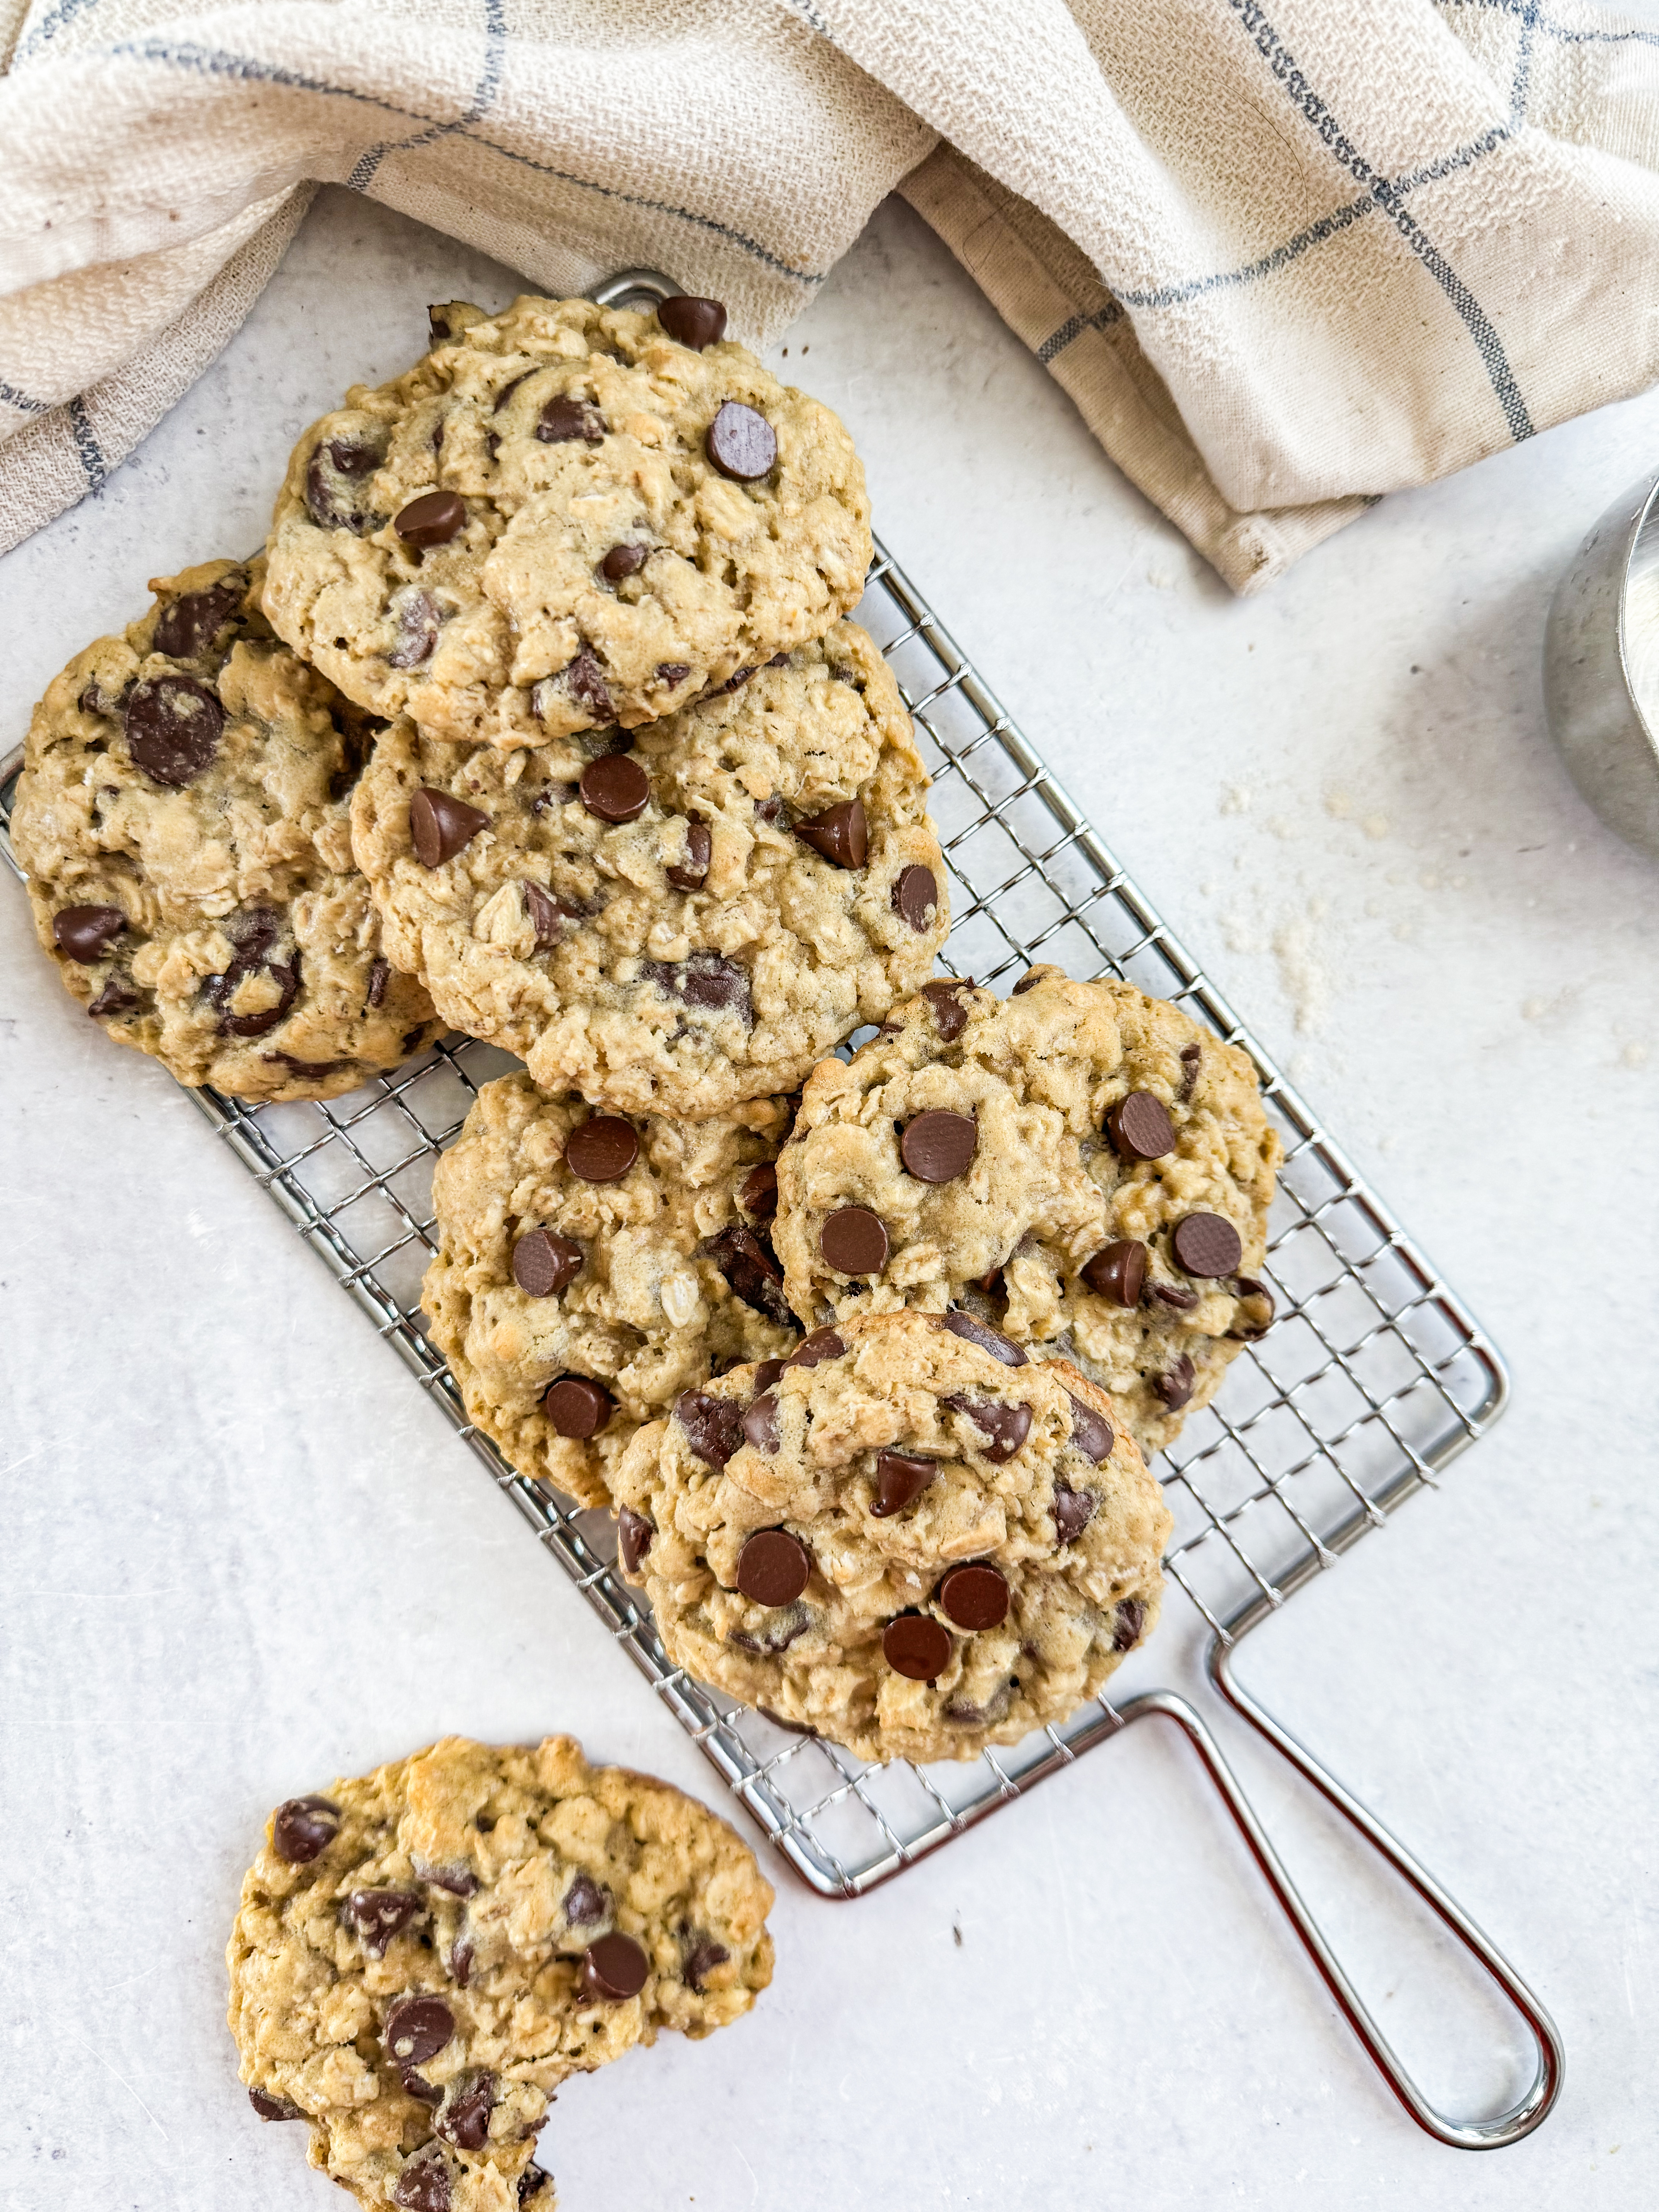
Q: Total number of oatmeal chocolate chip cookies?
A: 7